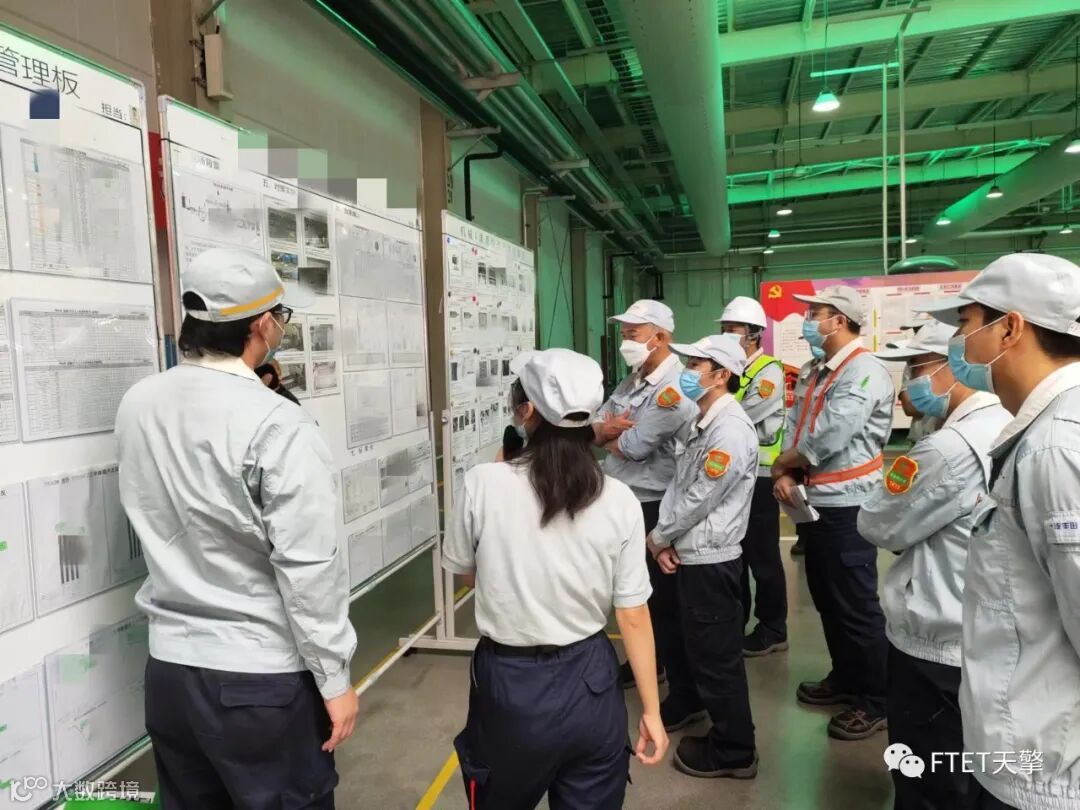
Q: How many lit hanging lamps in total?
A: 9